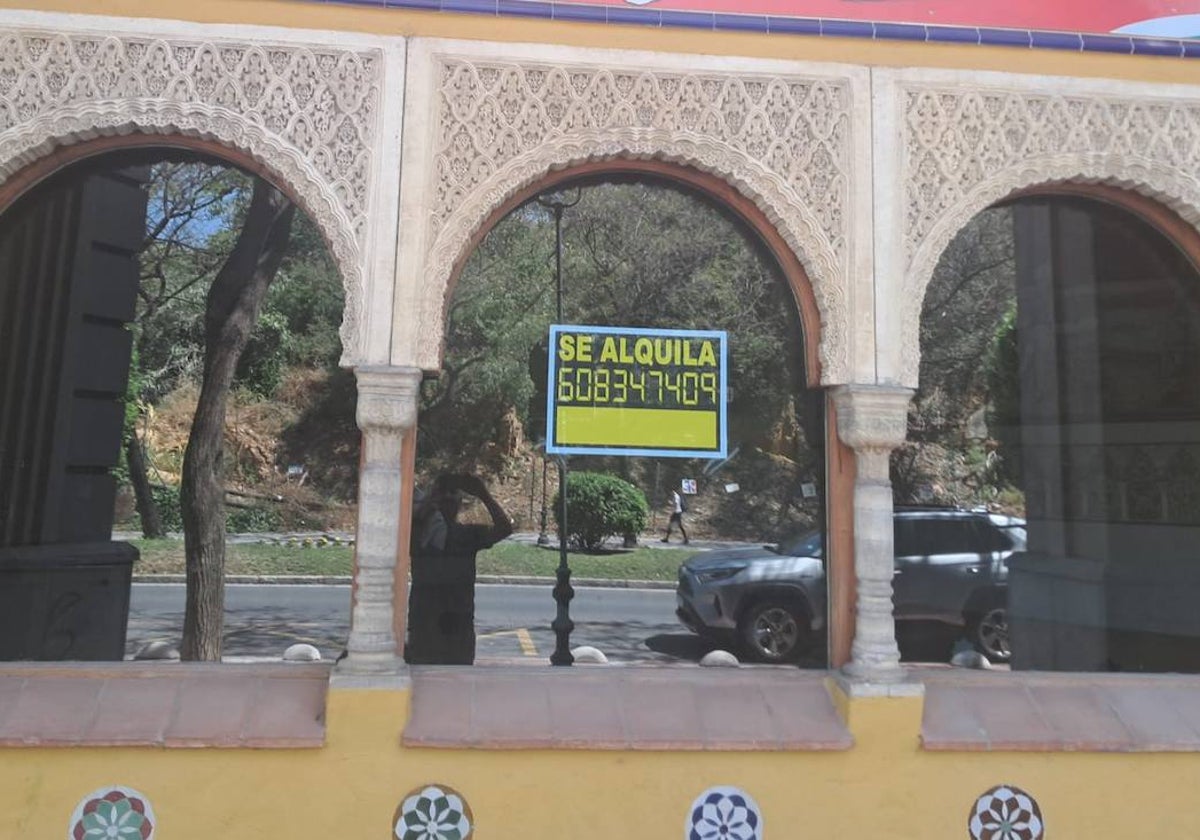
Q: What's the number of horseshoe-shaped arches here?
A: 3